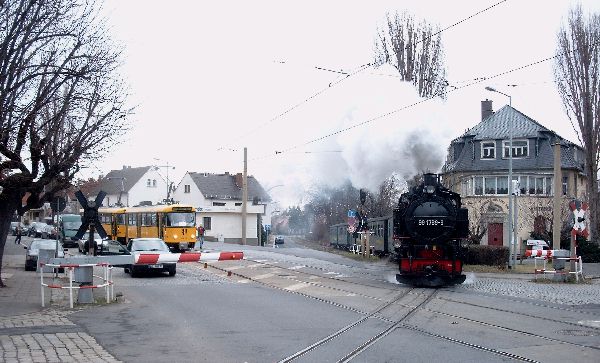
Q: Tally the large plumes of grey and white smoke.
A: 1